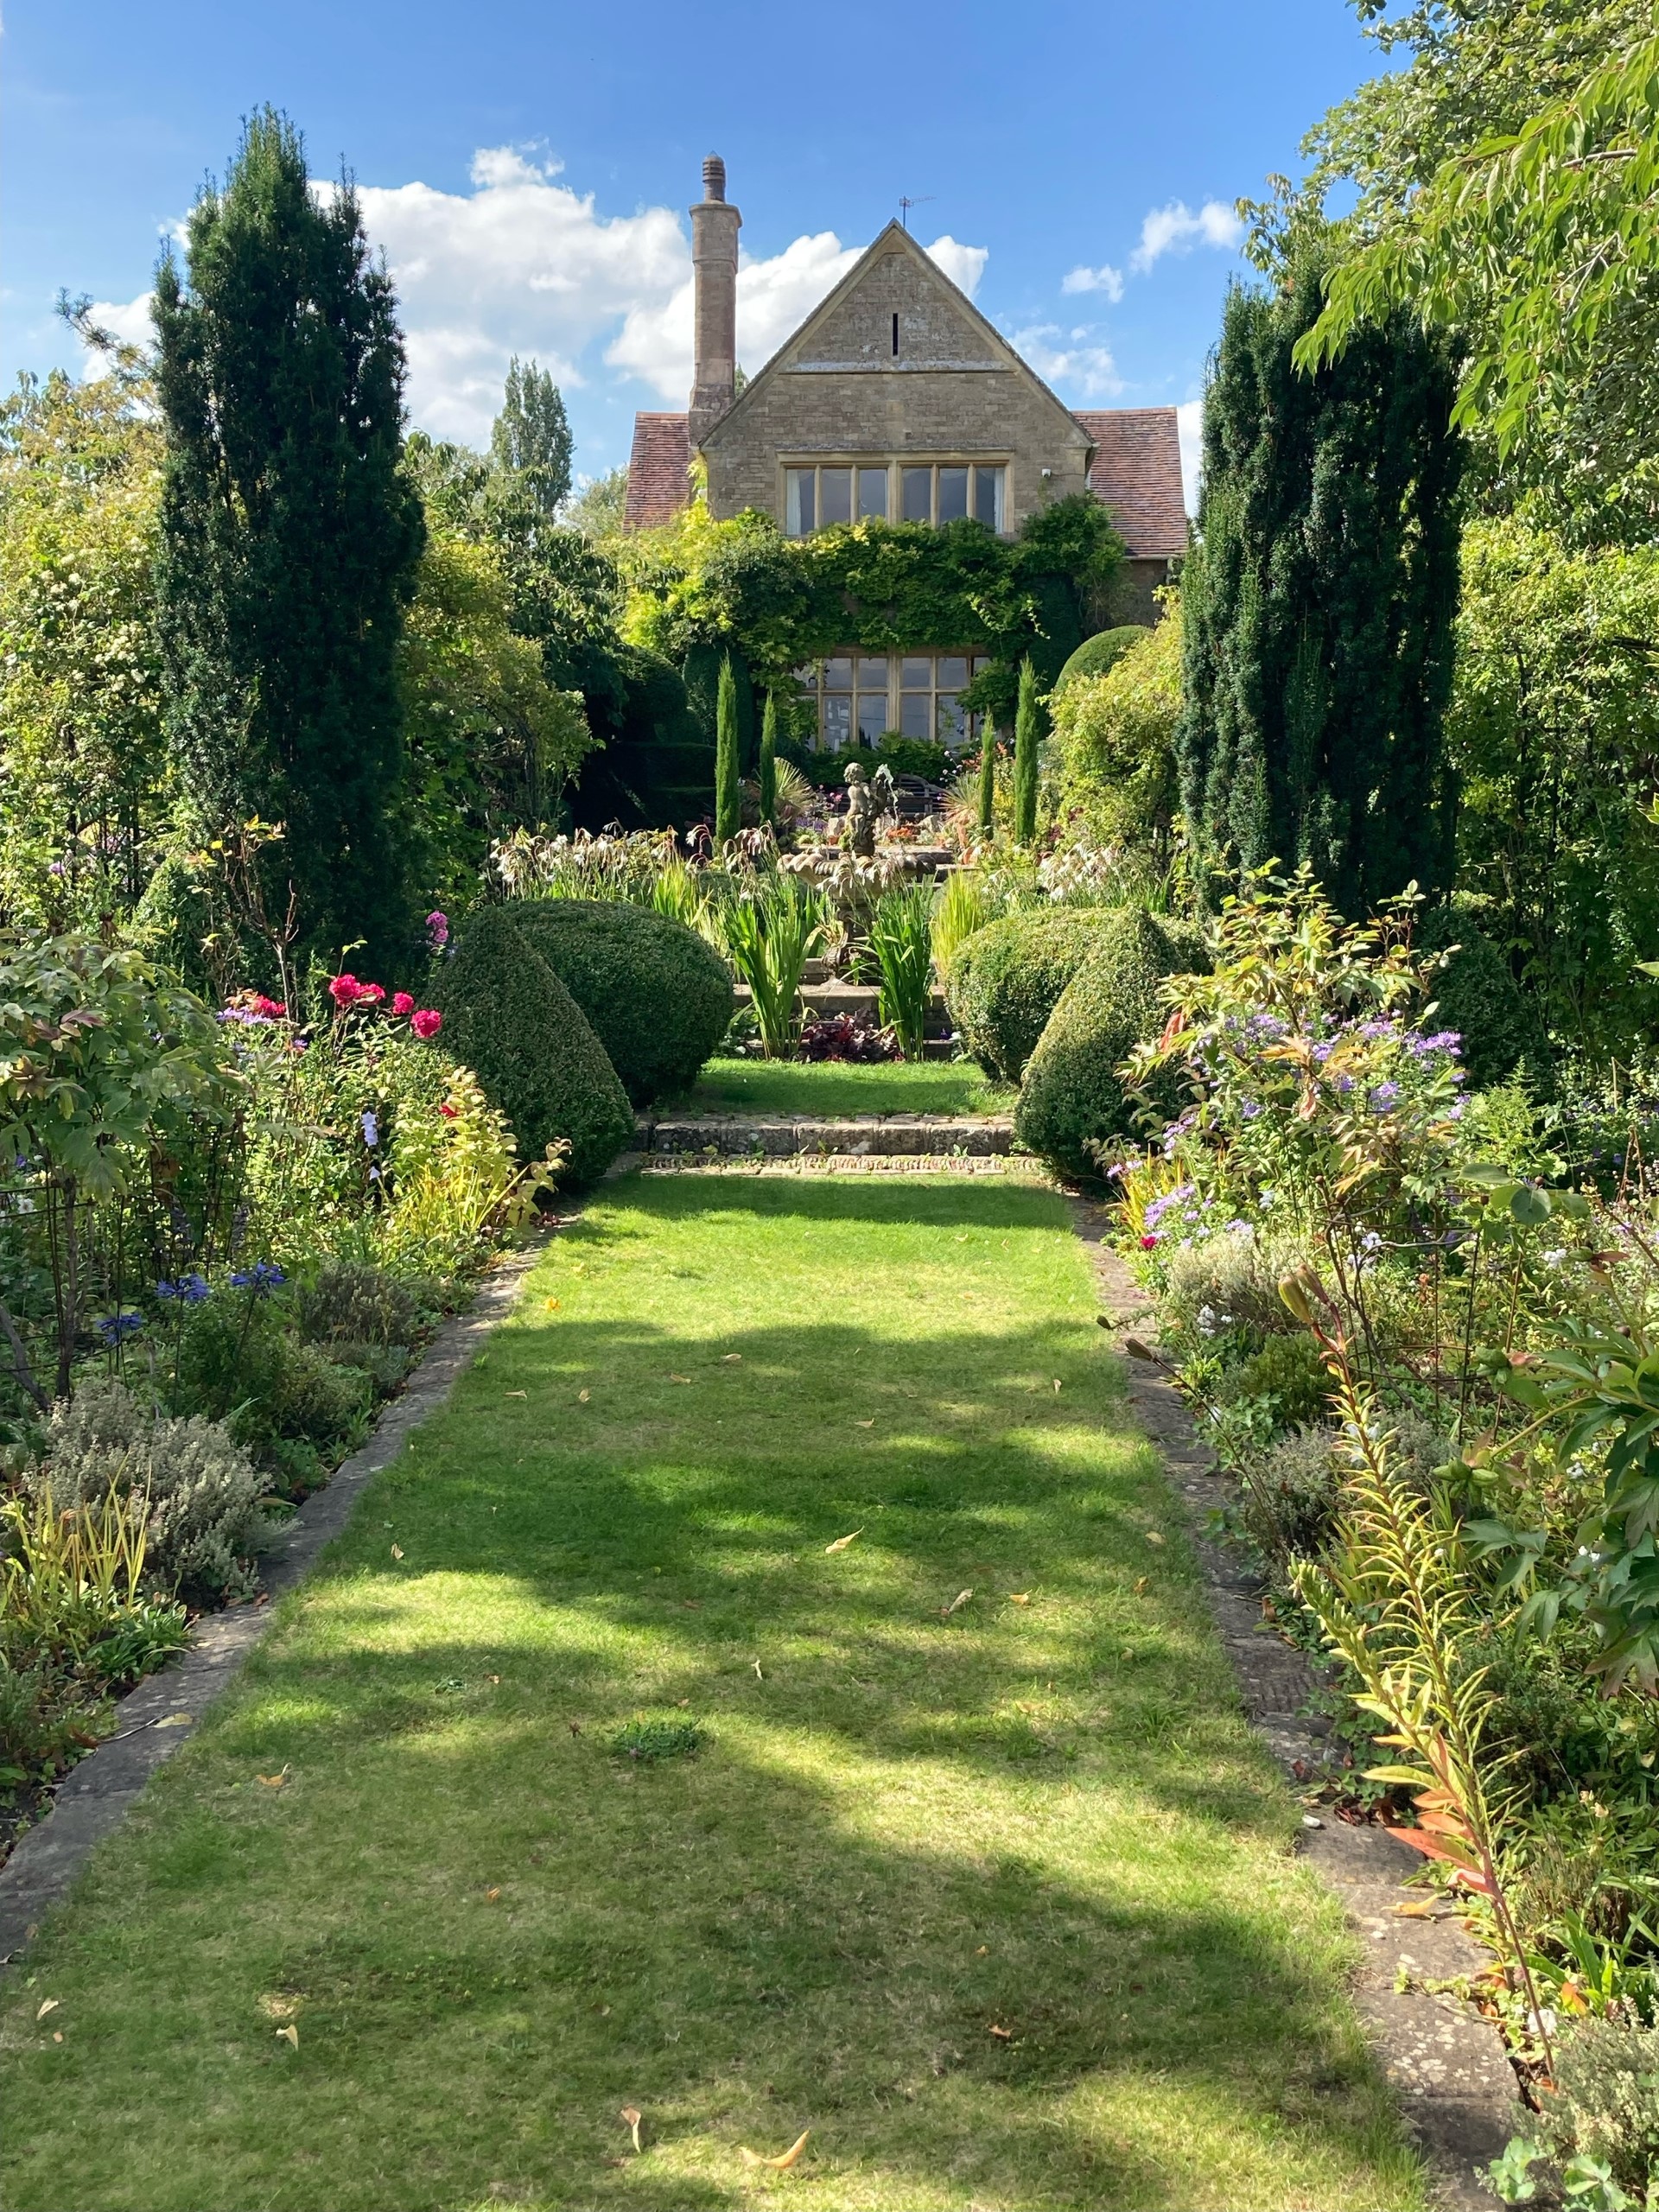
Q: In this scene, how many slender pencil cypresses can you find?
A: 4